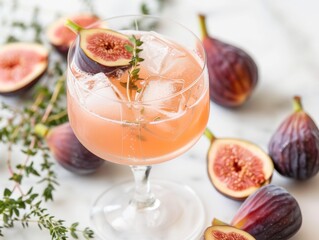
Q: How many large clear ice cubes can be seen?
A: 3